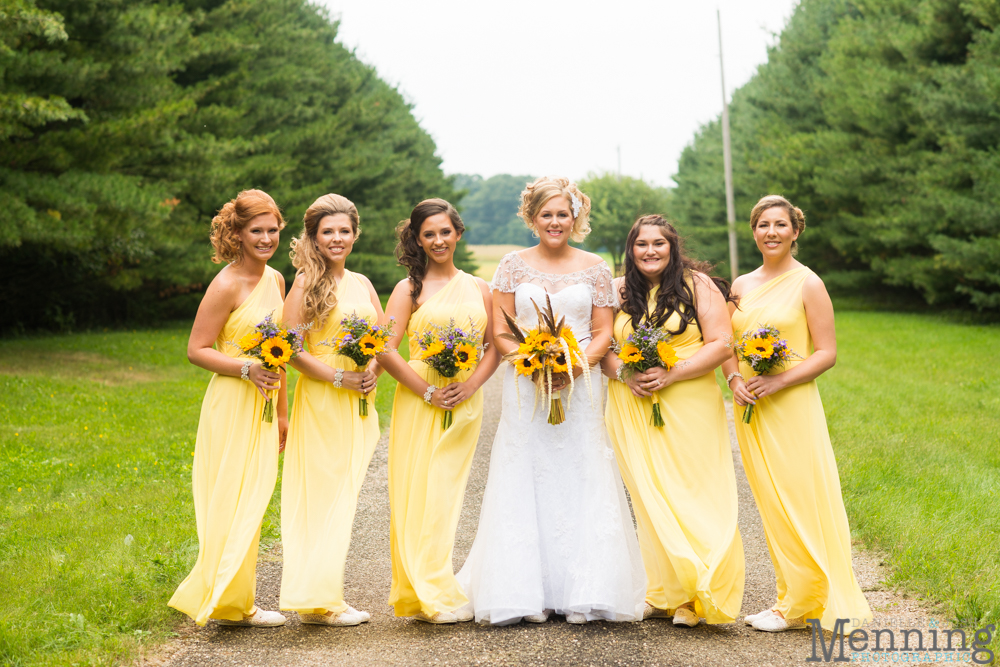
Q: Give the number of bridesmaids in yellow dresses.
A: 5